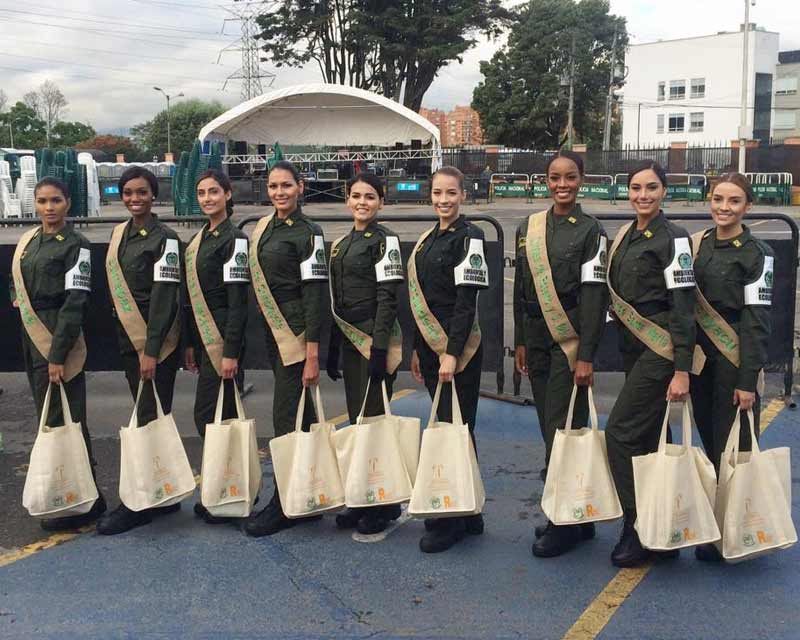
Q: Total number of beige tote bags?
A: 9